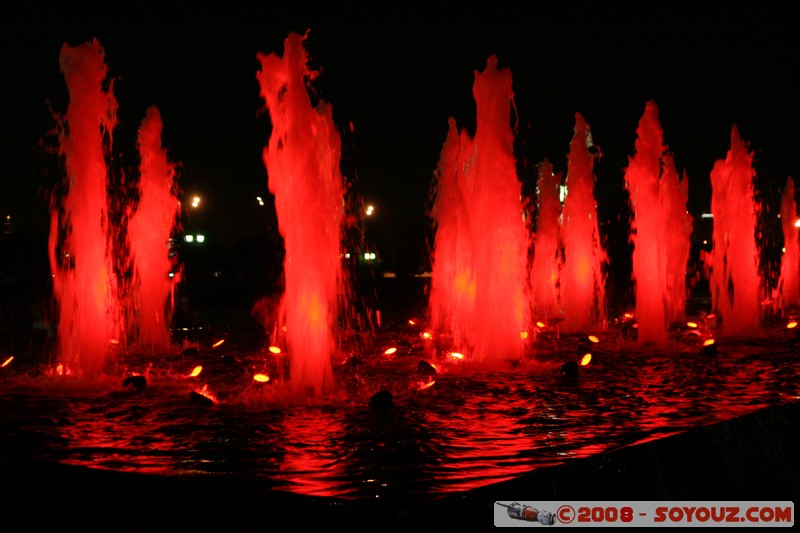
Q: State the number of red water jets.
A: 11